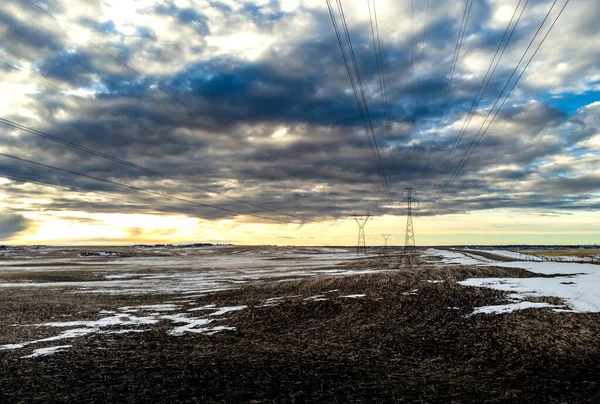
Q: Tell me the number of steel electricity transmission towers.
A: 3